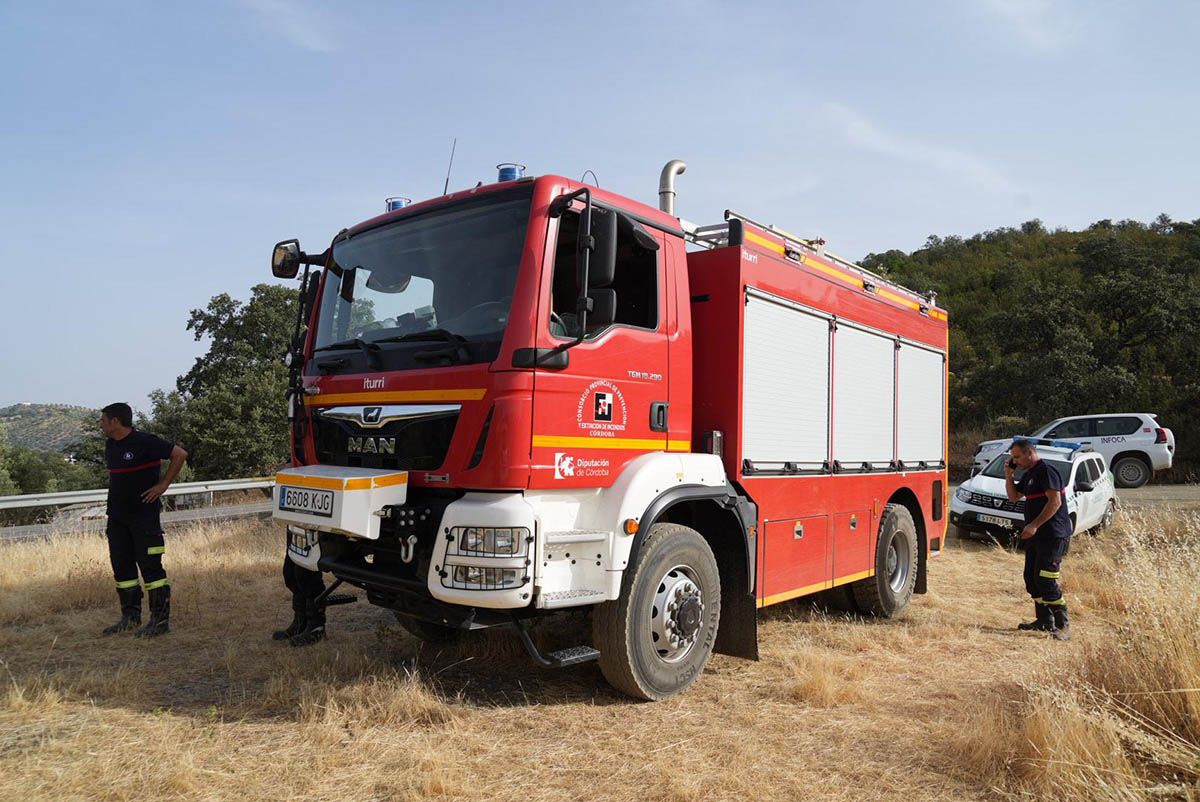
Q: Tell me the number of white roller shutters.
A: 3